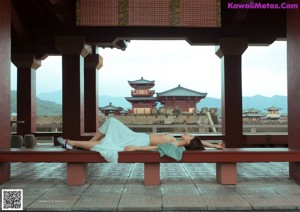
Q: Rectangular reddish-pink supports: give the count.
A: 3